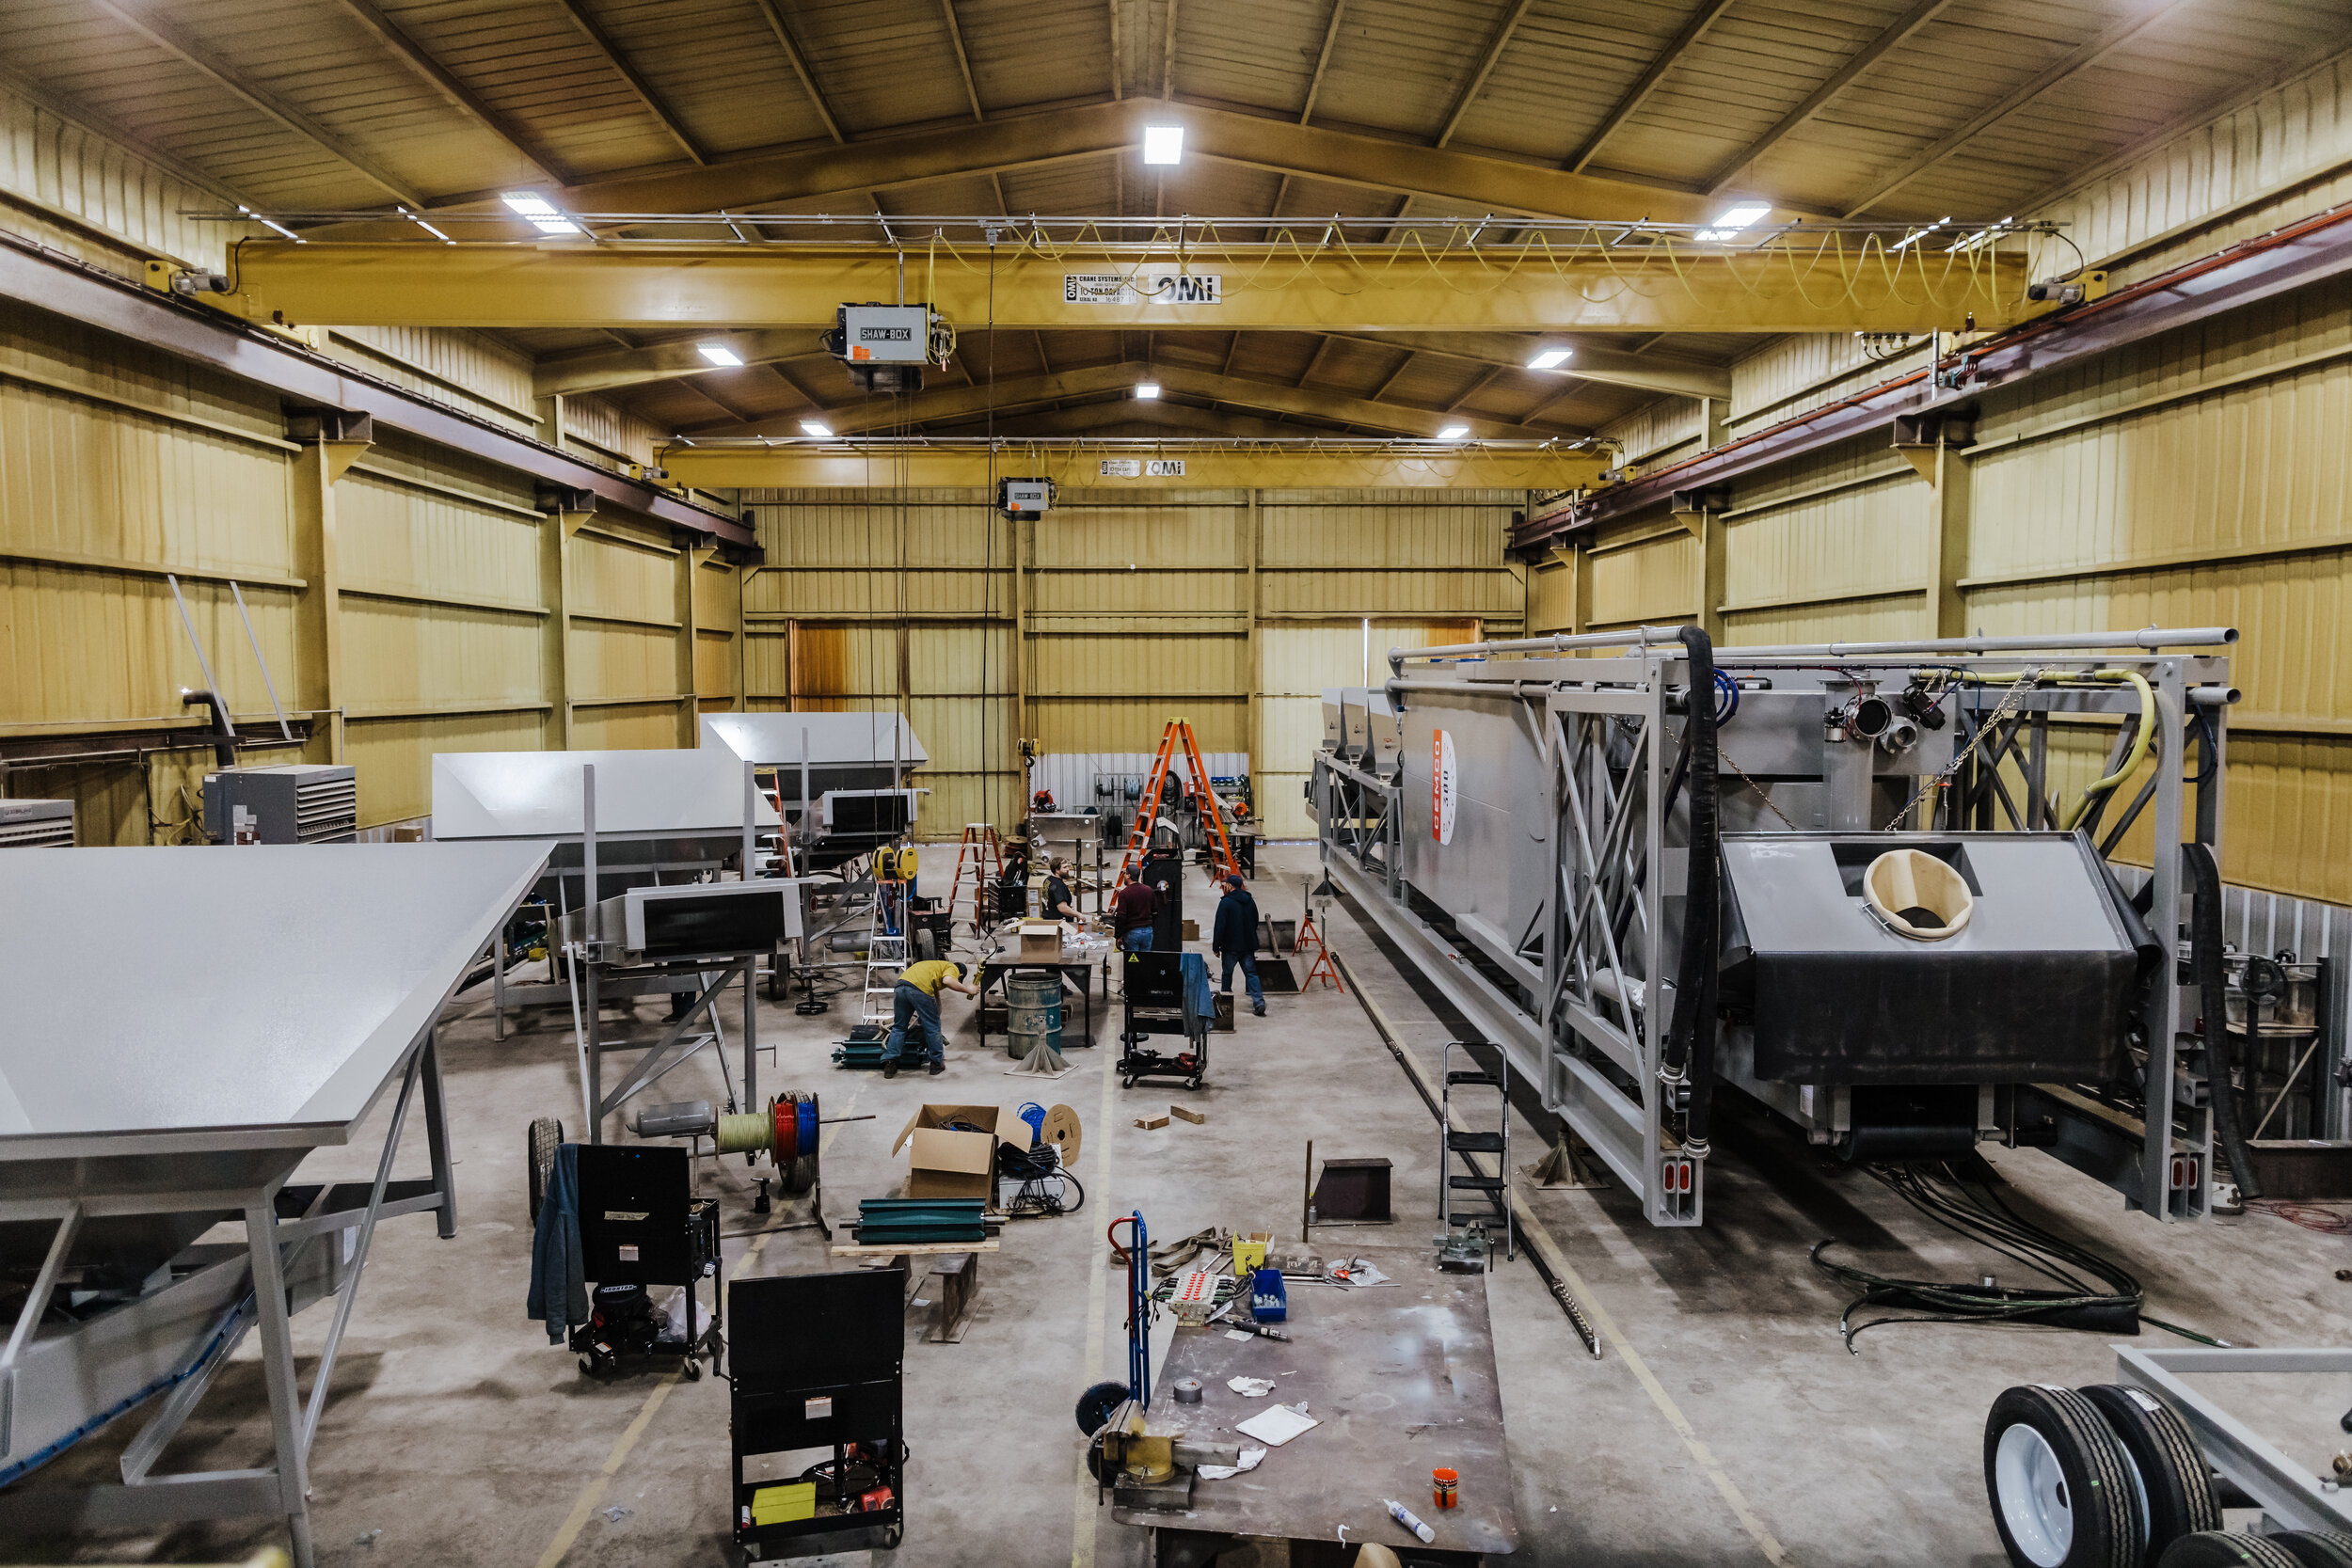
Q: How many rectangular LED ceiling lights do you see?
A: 8